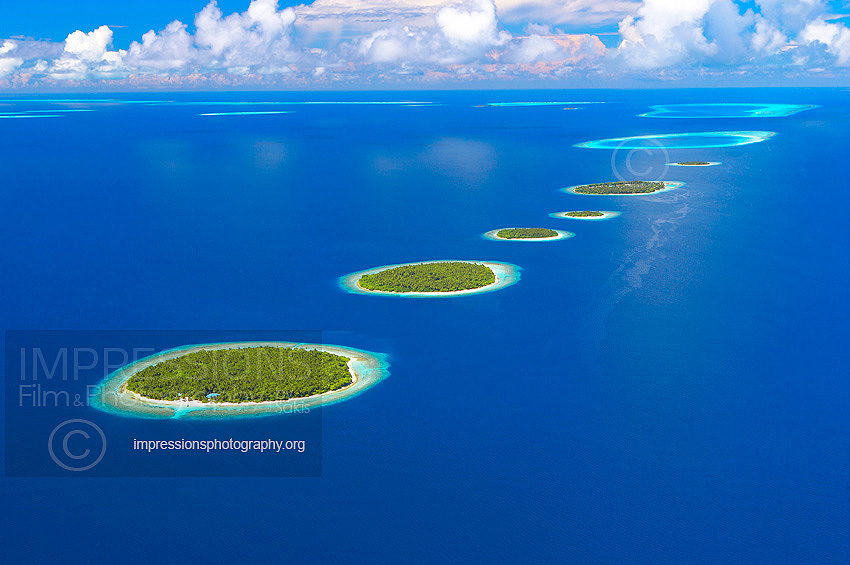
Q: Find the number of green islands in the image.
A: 6